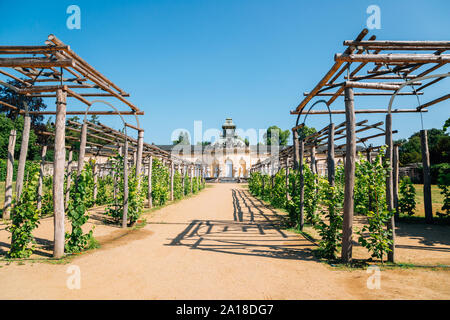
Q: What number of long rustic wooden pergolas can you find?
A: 2